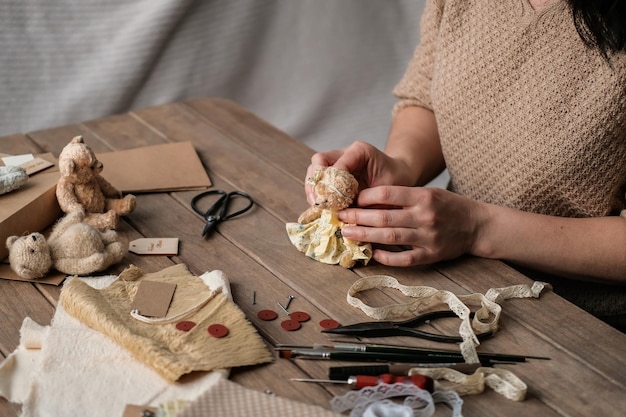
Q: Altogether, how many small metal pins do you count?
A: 3